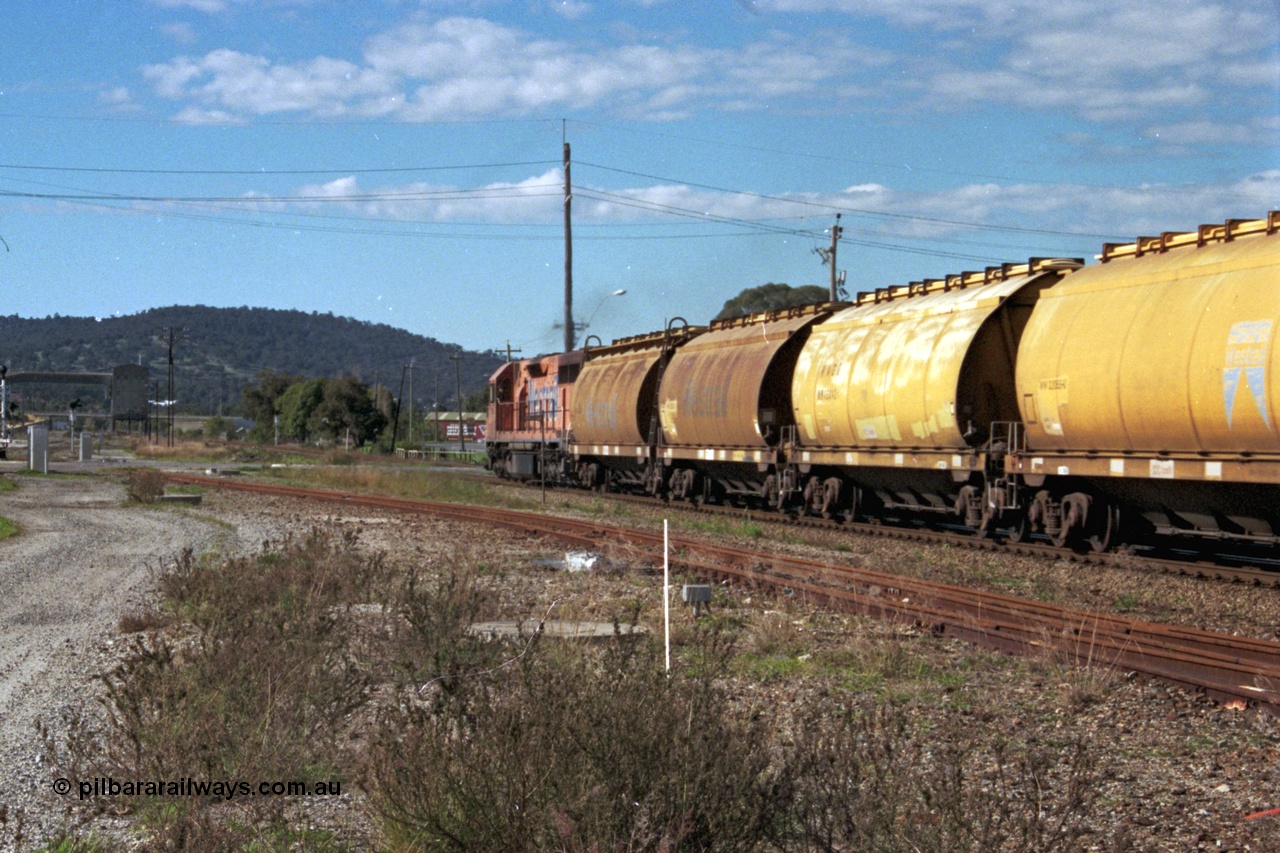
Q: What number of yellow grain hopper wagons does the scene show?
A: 4